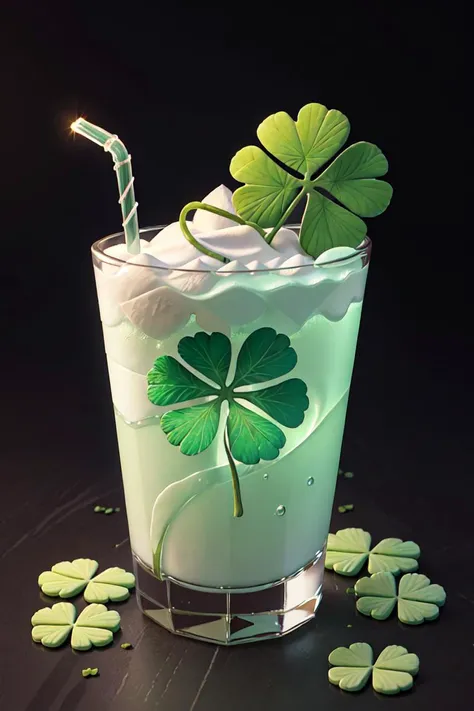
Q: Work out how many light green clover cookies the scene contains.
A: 5